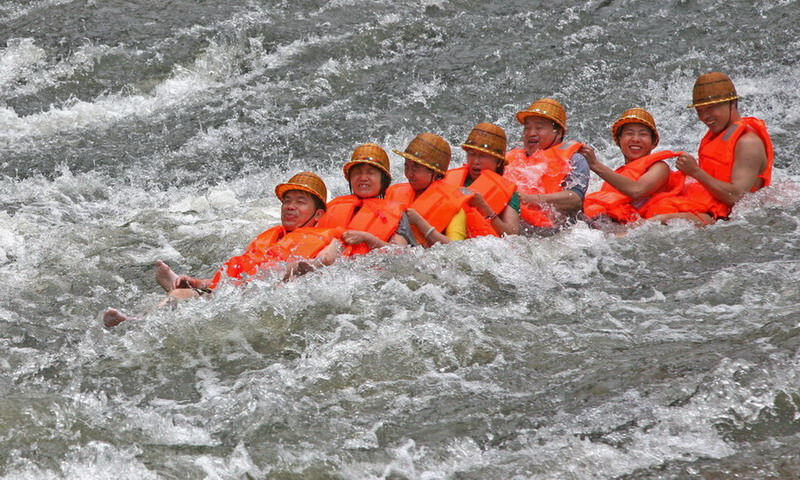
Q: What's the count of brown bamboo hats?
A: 7